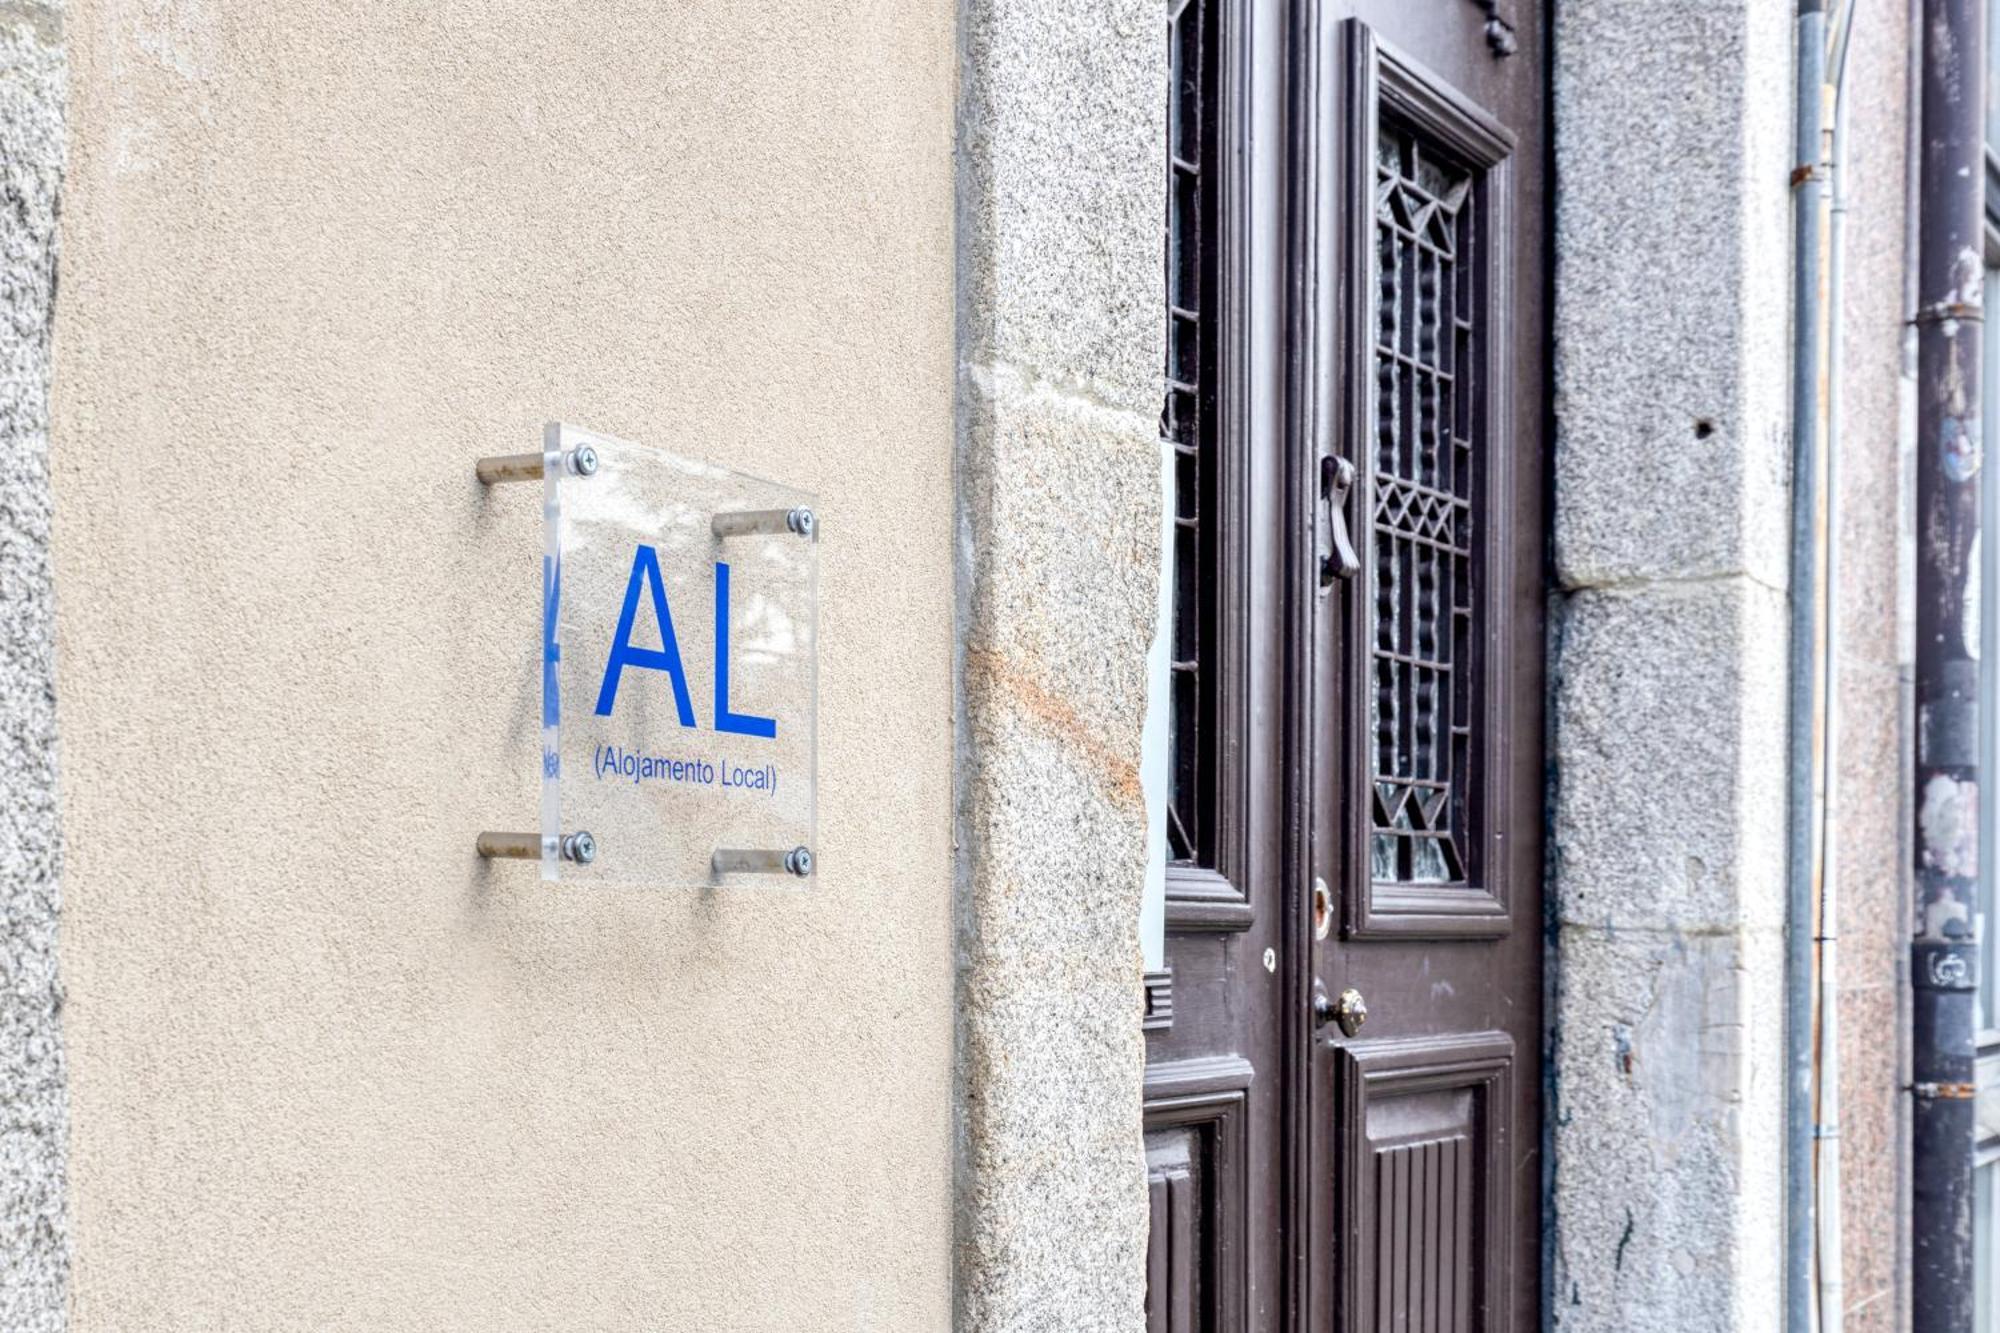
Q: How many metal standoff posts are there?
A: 4